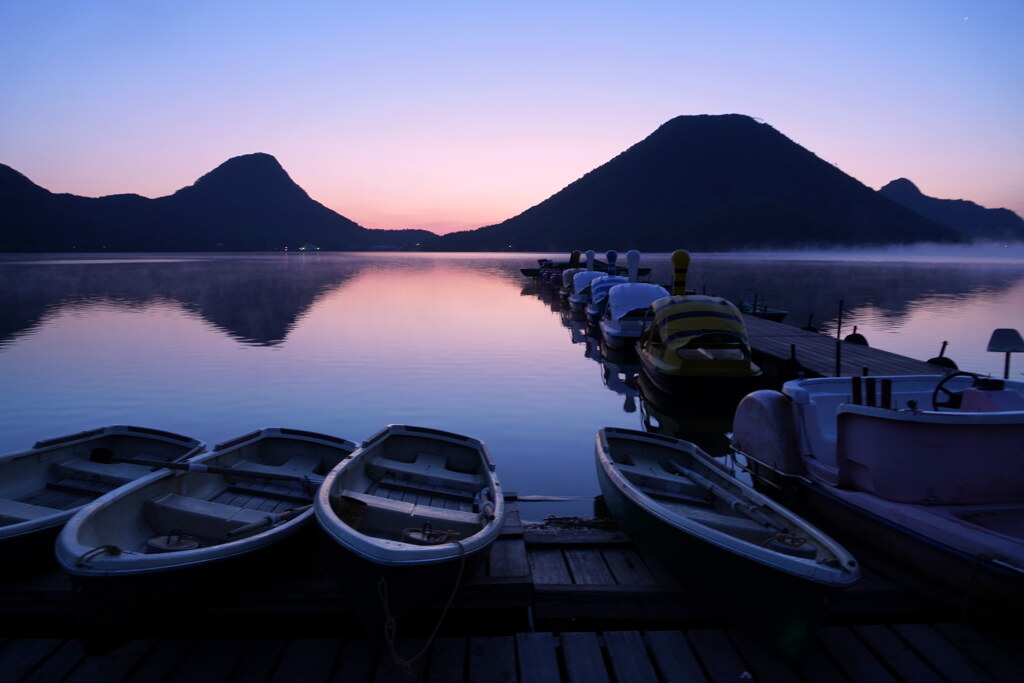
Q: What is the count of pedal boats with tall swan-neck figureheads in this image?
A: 5